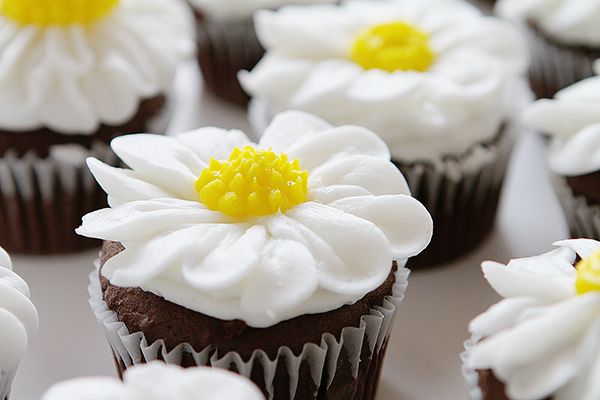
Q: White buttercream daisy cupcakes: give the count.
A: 9